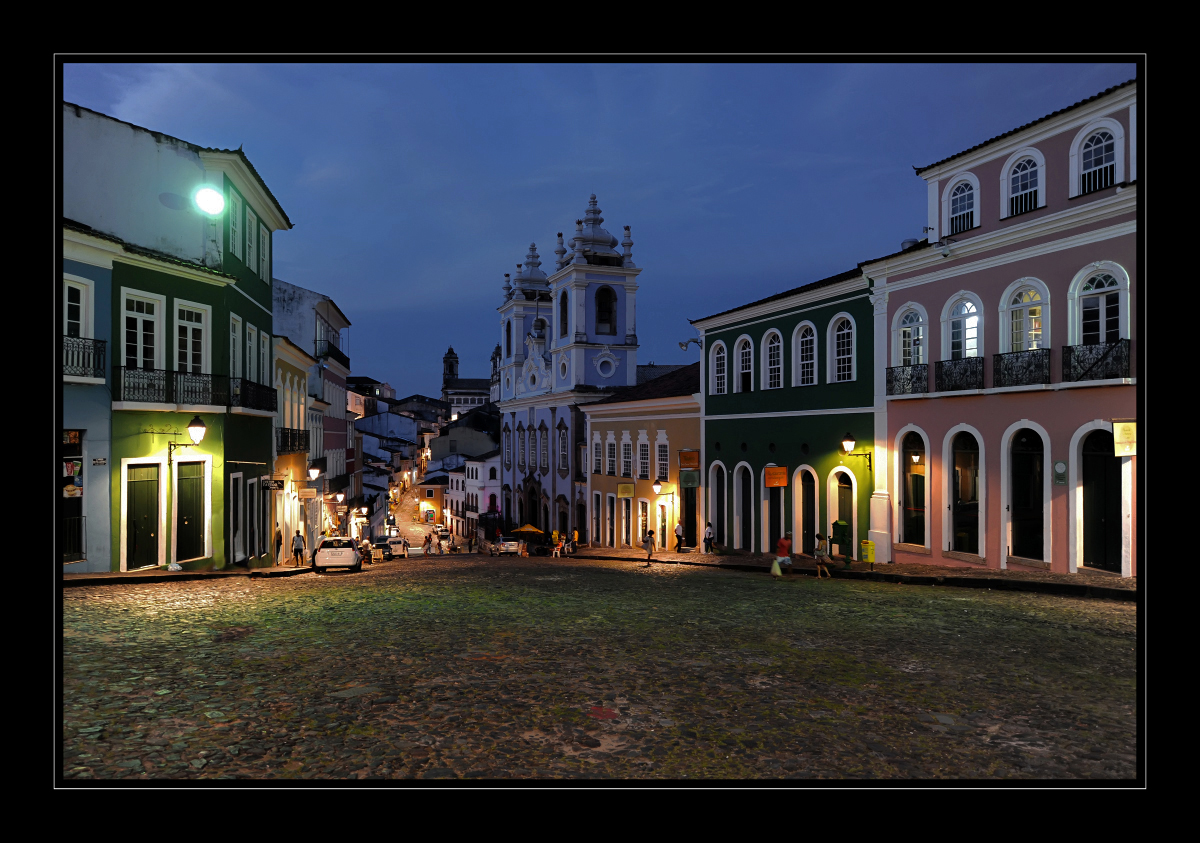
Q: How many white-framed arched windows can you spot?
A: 12